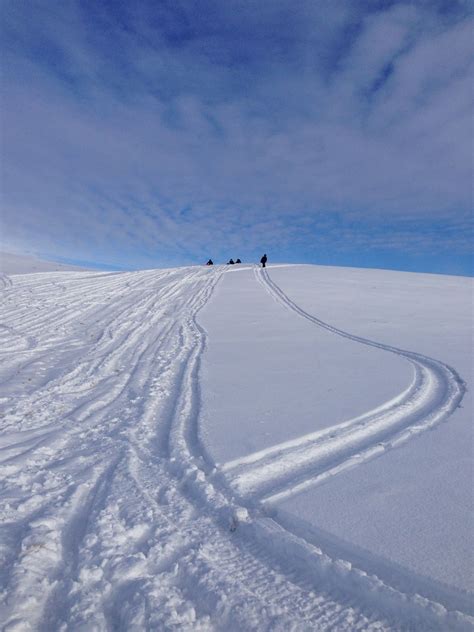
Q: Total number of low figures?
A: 3